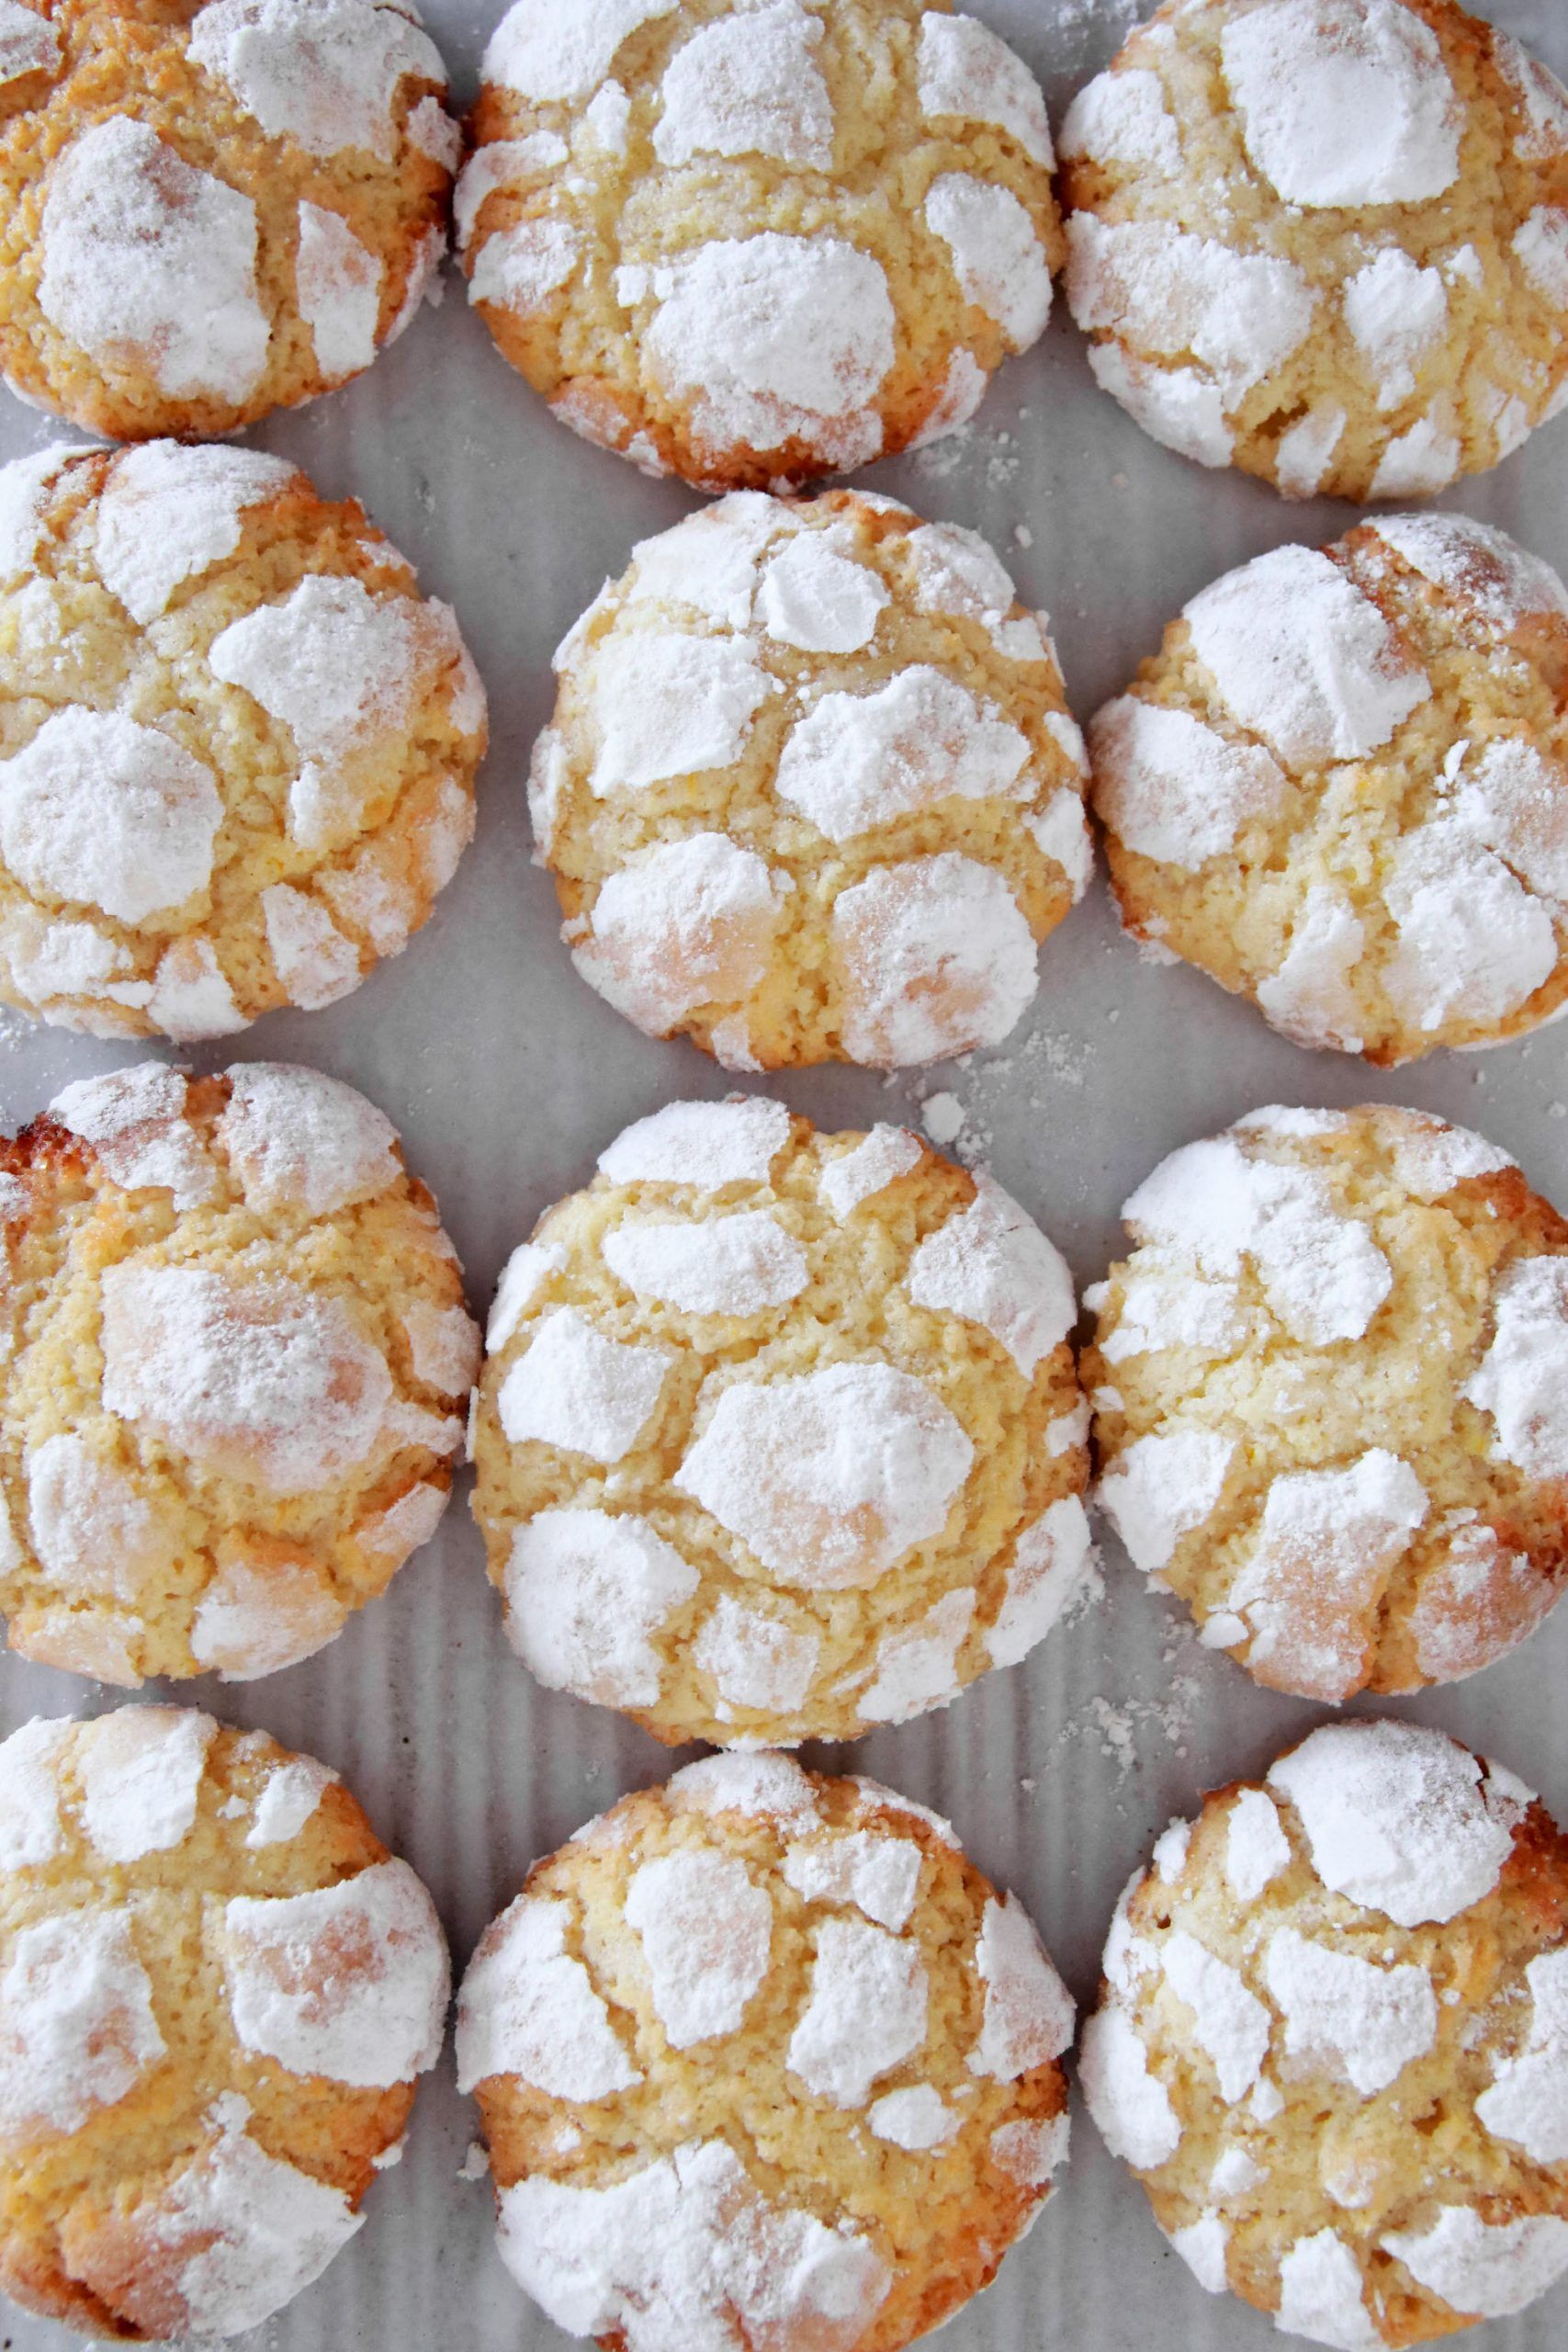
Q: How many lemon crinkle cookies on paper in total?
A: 12